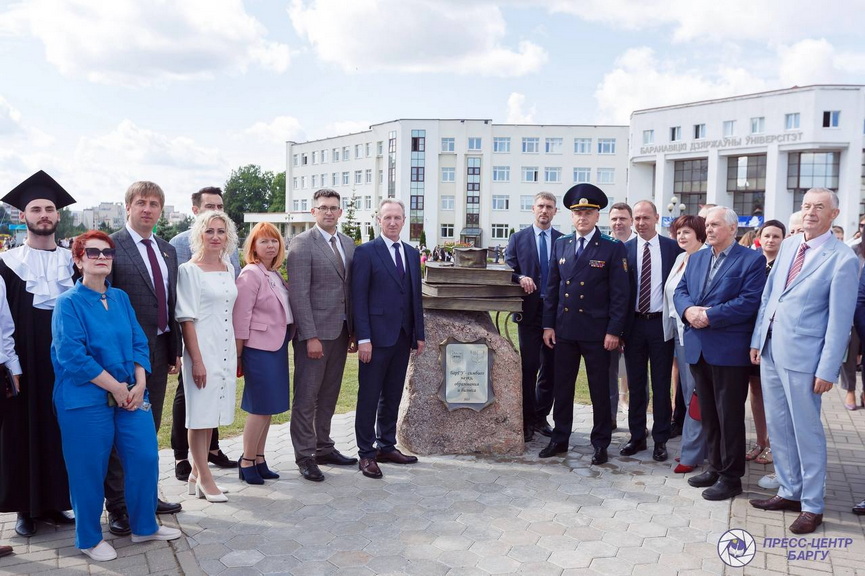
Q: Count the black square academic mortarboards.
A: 1